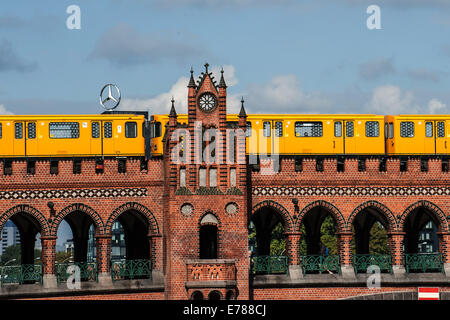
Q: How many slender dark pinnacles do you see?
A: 4